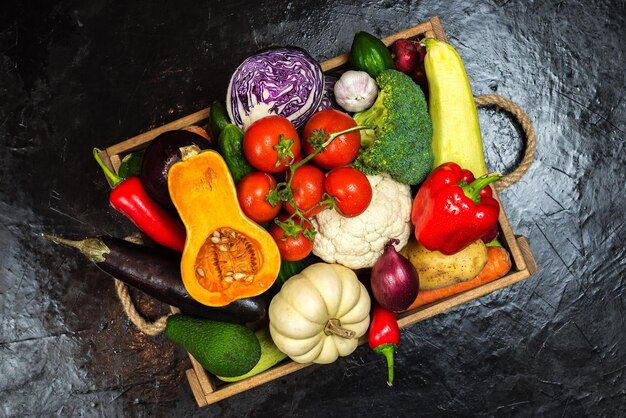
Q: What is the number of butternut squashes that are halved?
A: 1